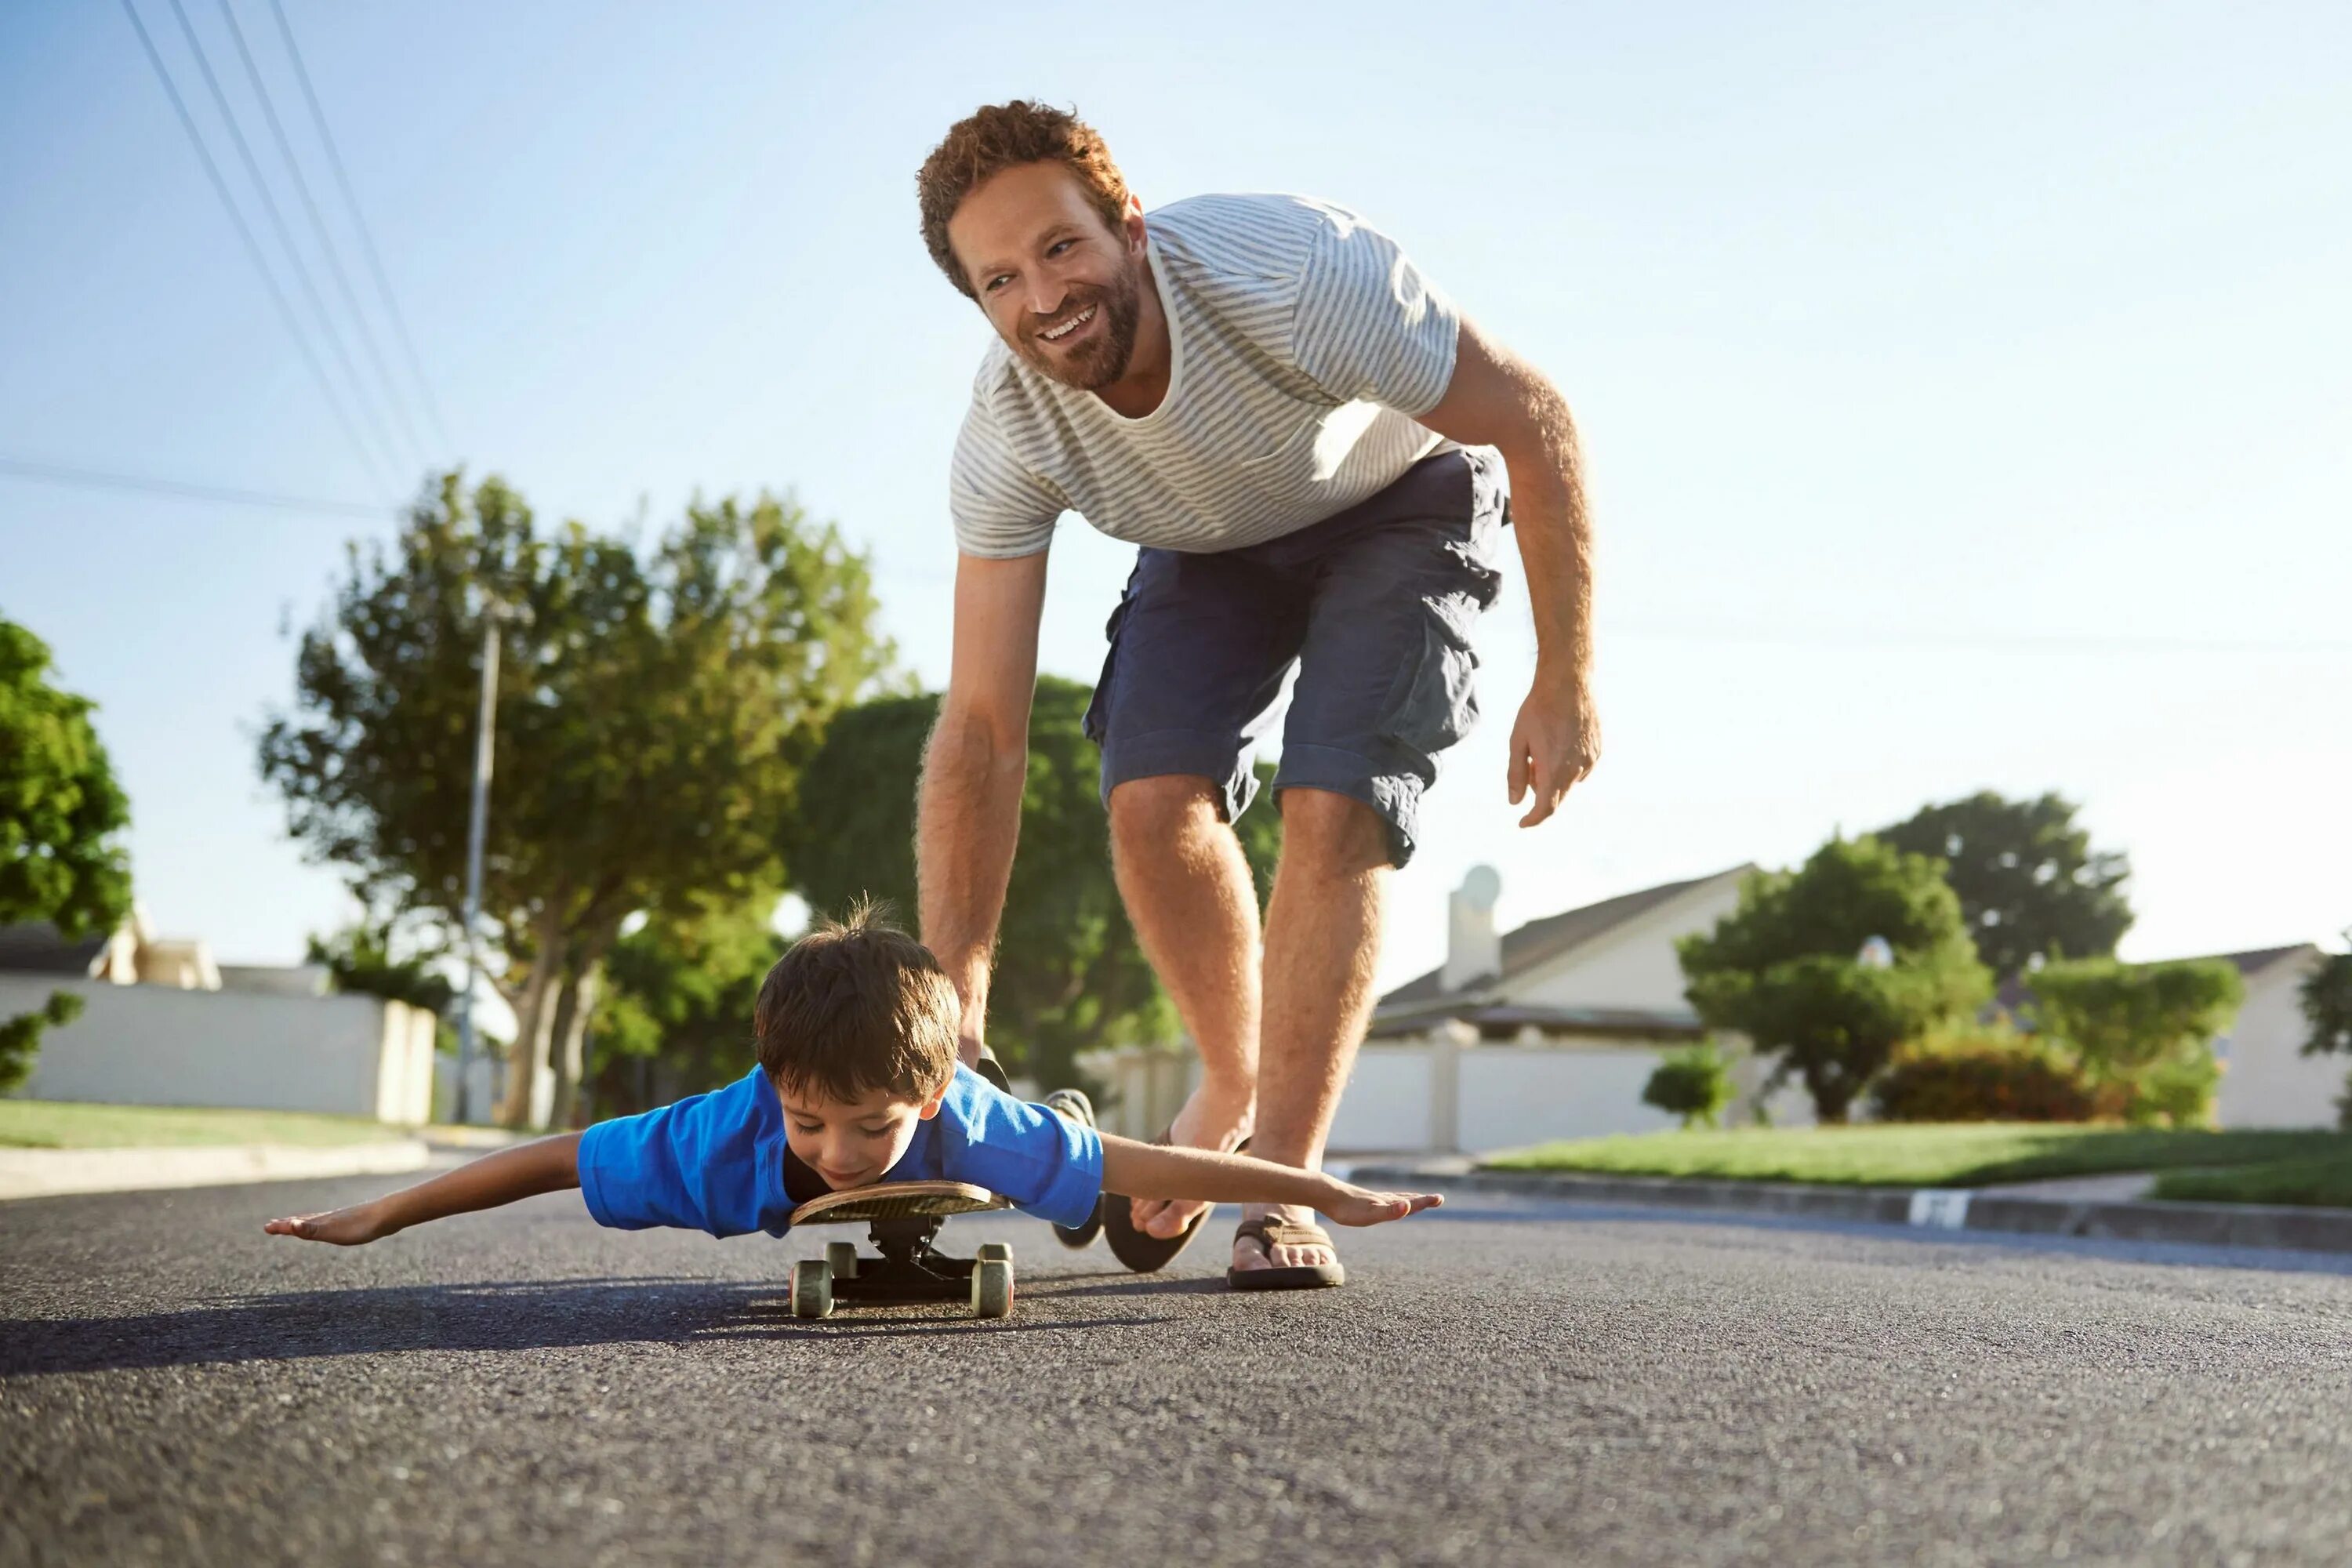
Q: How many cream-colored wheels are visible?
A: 4